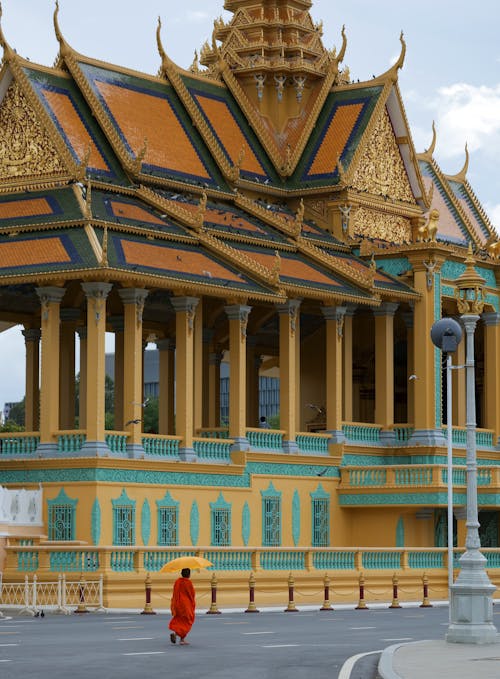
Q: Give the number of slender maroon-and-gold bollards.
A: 9